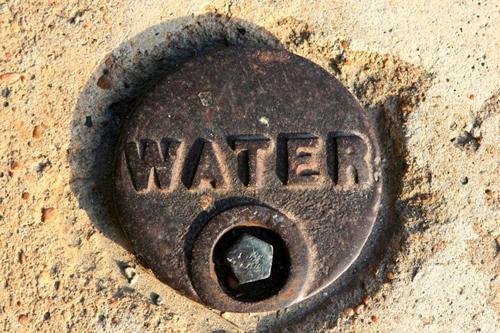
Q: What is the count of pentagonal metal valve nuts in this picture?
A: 1